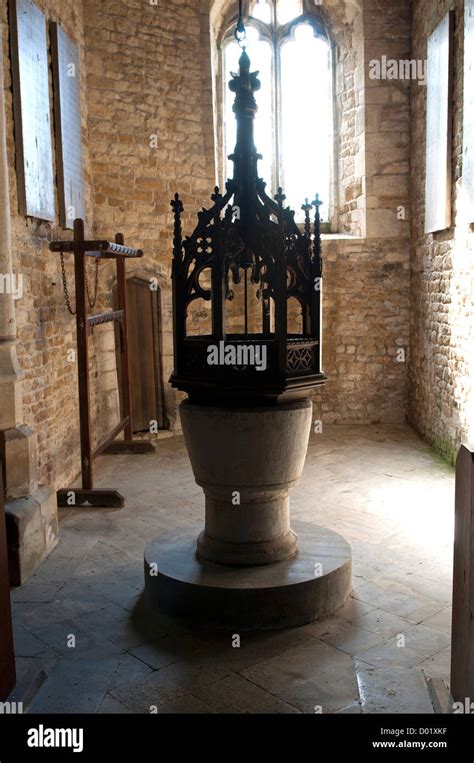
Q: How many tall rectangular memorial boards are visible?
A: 4